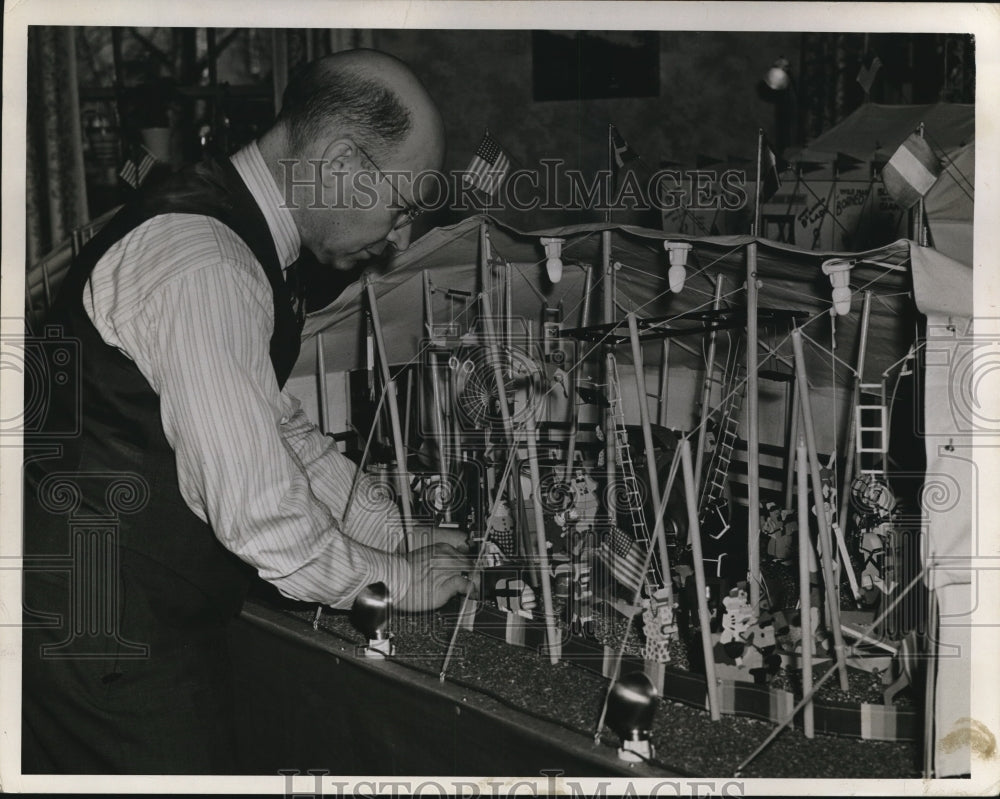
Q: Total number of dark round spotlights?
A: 2